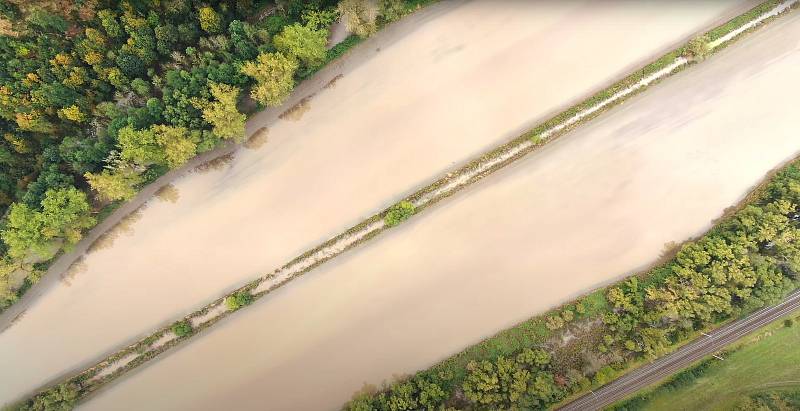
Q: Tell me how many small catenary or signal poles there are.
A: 3